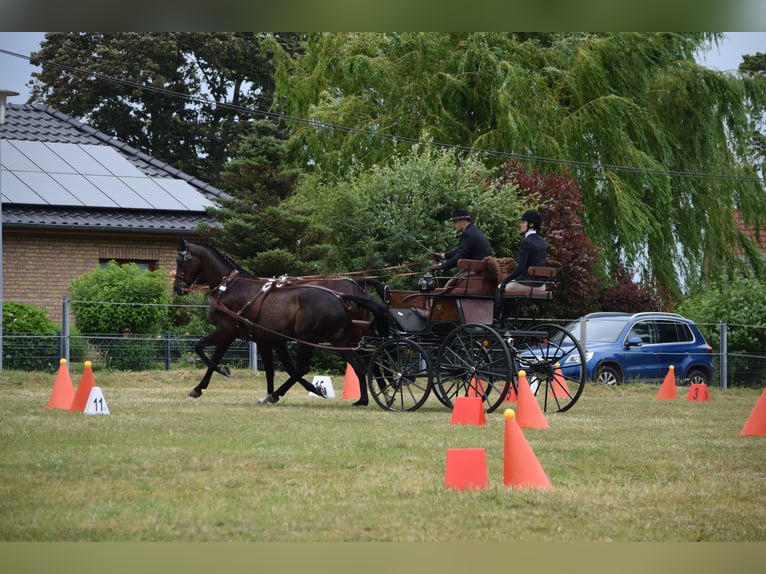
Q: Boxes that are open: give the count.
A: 0